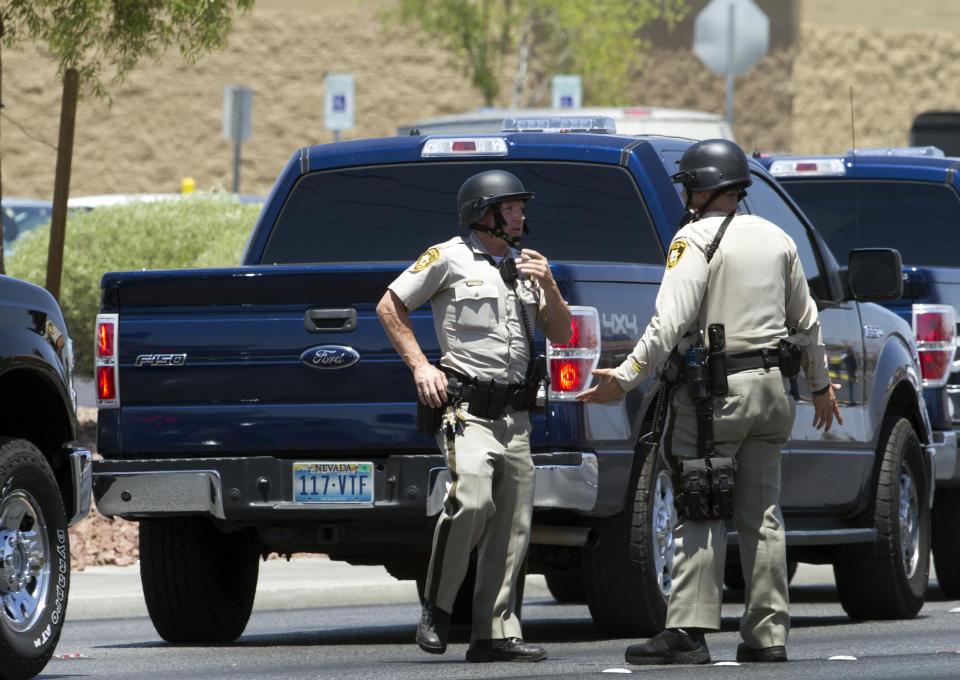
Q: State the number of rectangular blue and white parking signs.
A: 2